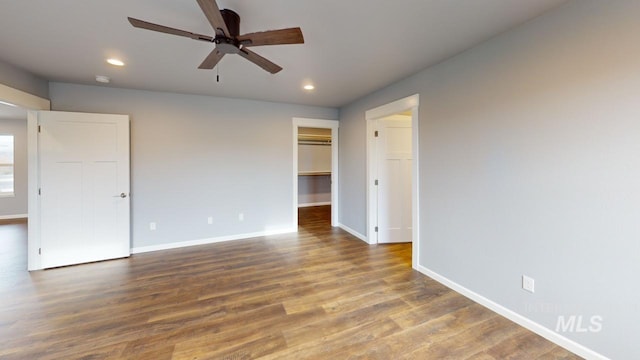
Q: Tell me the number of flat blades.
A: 5